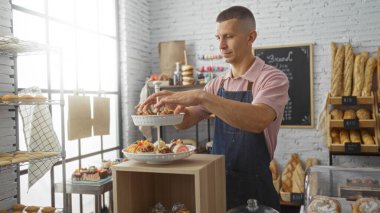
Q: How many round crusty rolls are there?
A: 3